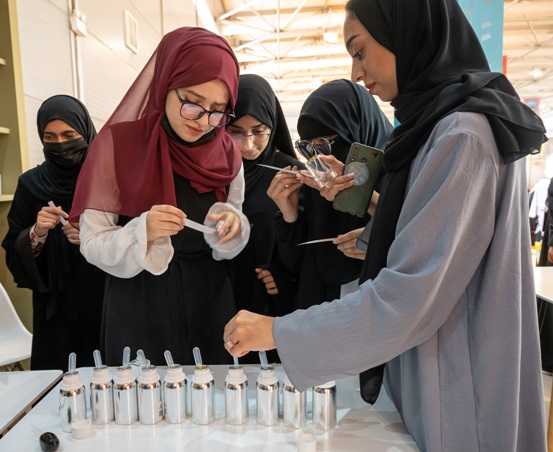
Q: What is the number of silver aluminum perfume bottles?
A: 10